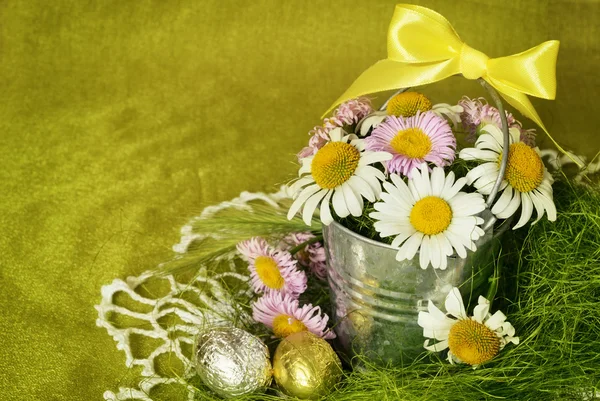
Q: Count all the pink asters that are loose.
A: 3